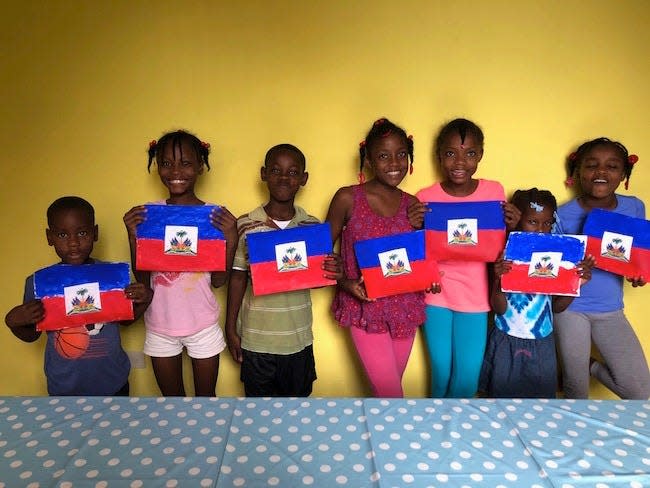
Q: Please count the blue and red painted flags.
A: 7